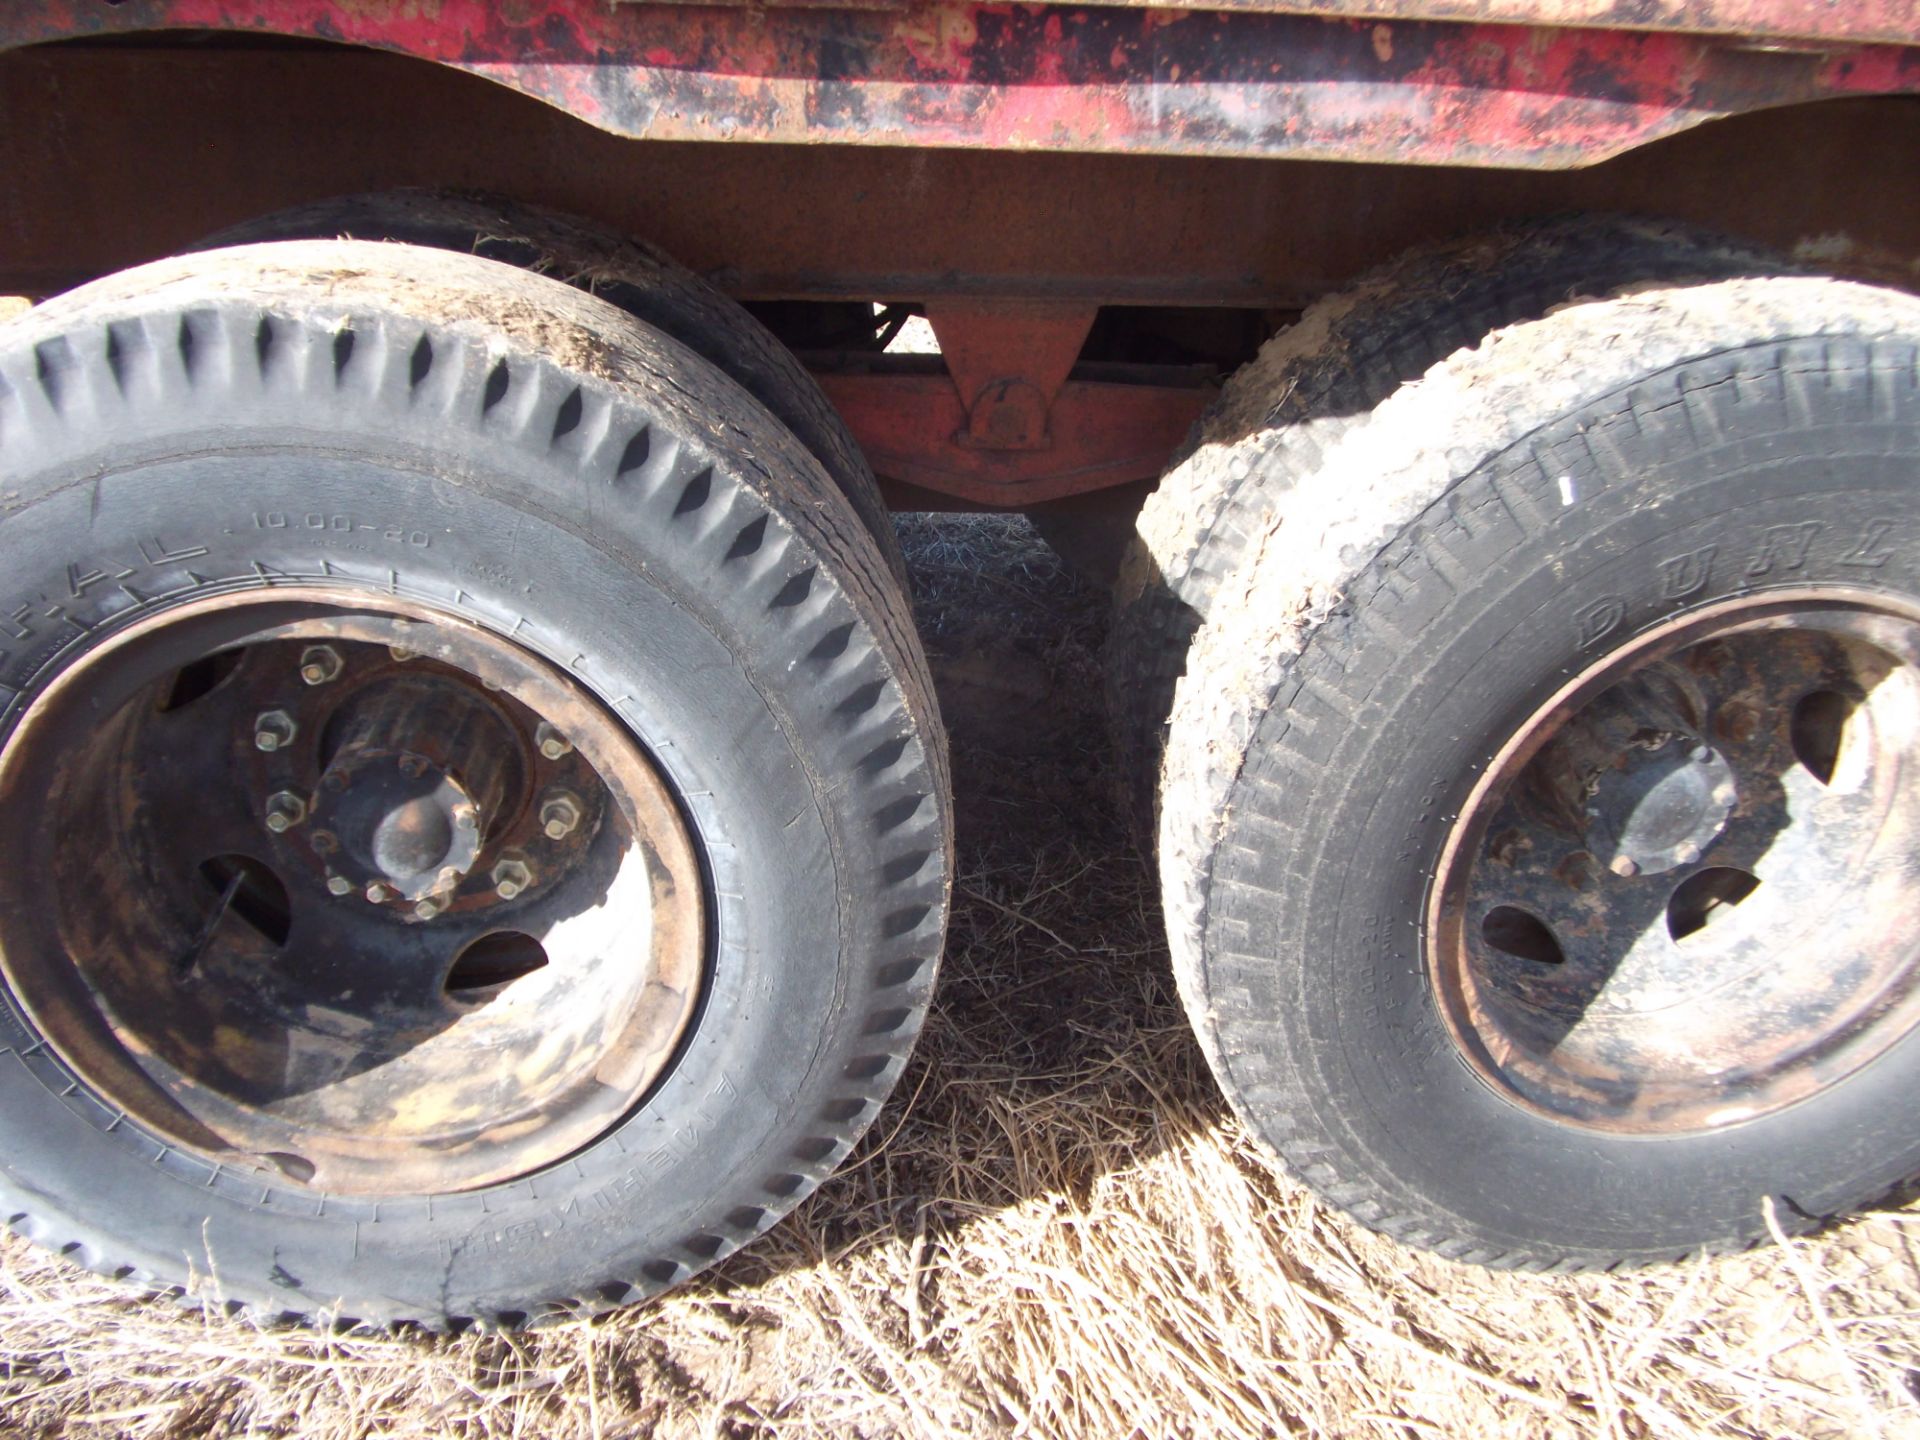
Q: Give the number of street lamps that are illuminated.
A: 0